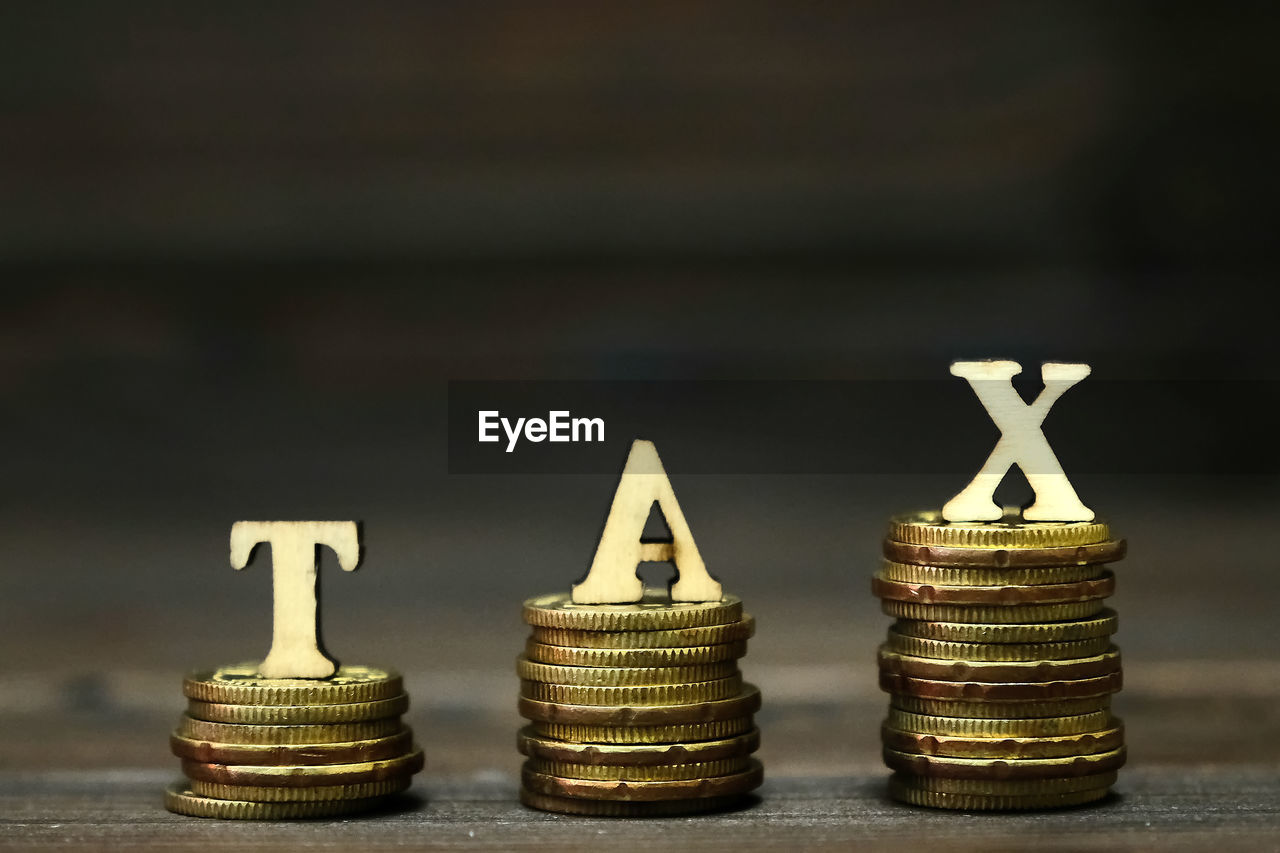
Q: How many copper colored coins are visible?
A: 11